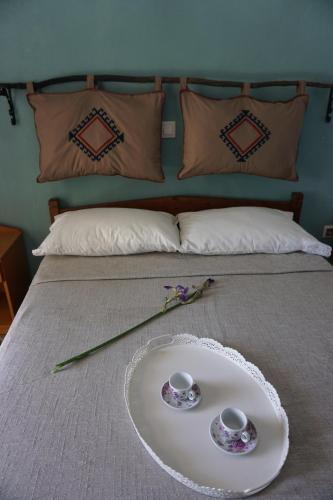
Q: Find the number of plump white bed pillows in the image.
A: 2